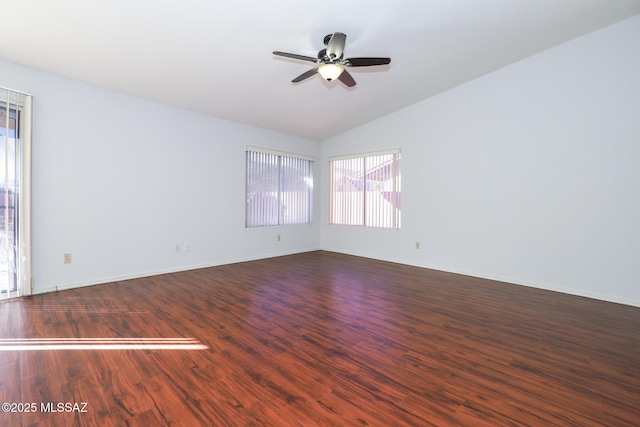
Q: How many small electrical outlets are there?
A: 5